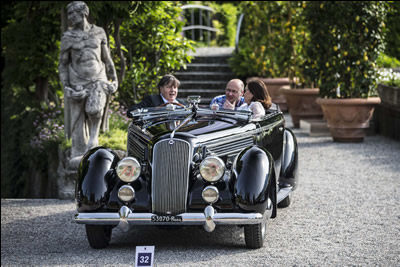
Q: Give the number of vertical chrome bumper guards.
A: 2